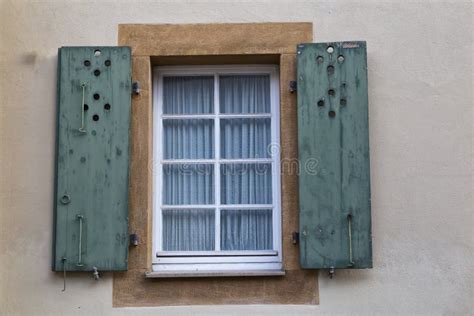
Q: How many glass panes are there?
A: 8